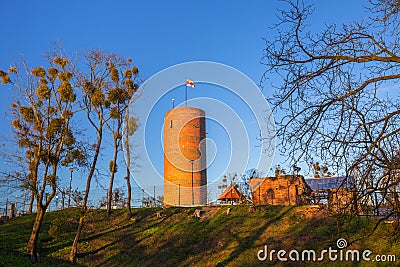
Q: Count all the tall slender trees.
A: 4